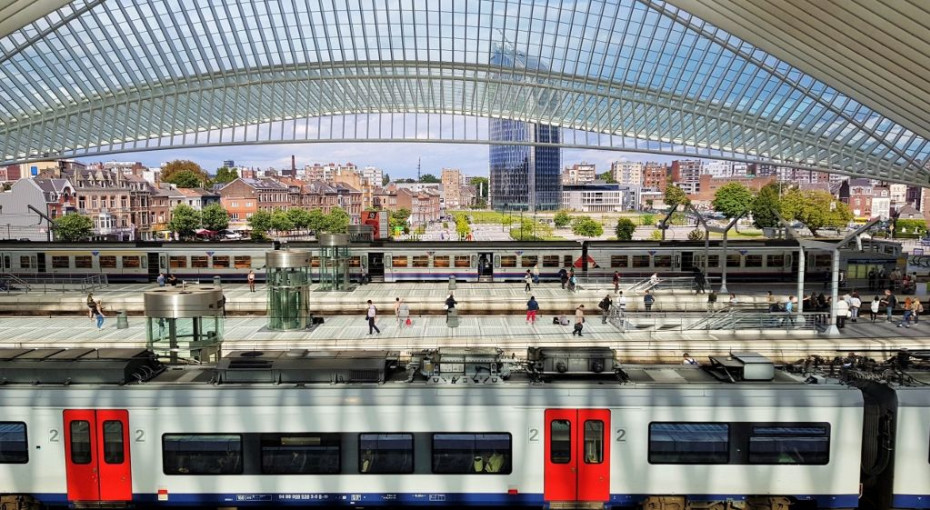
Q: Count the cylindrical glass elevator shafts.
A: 3